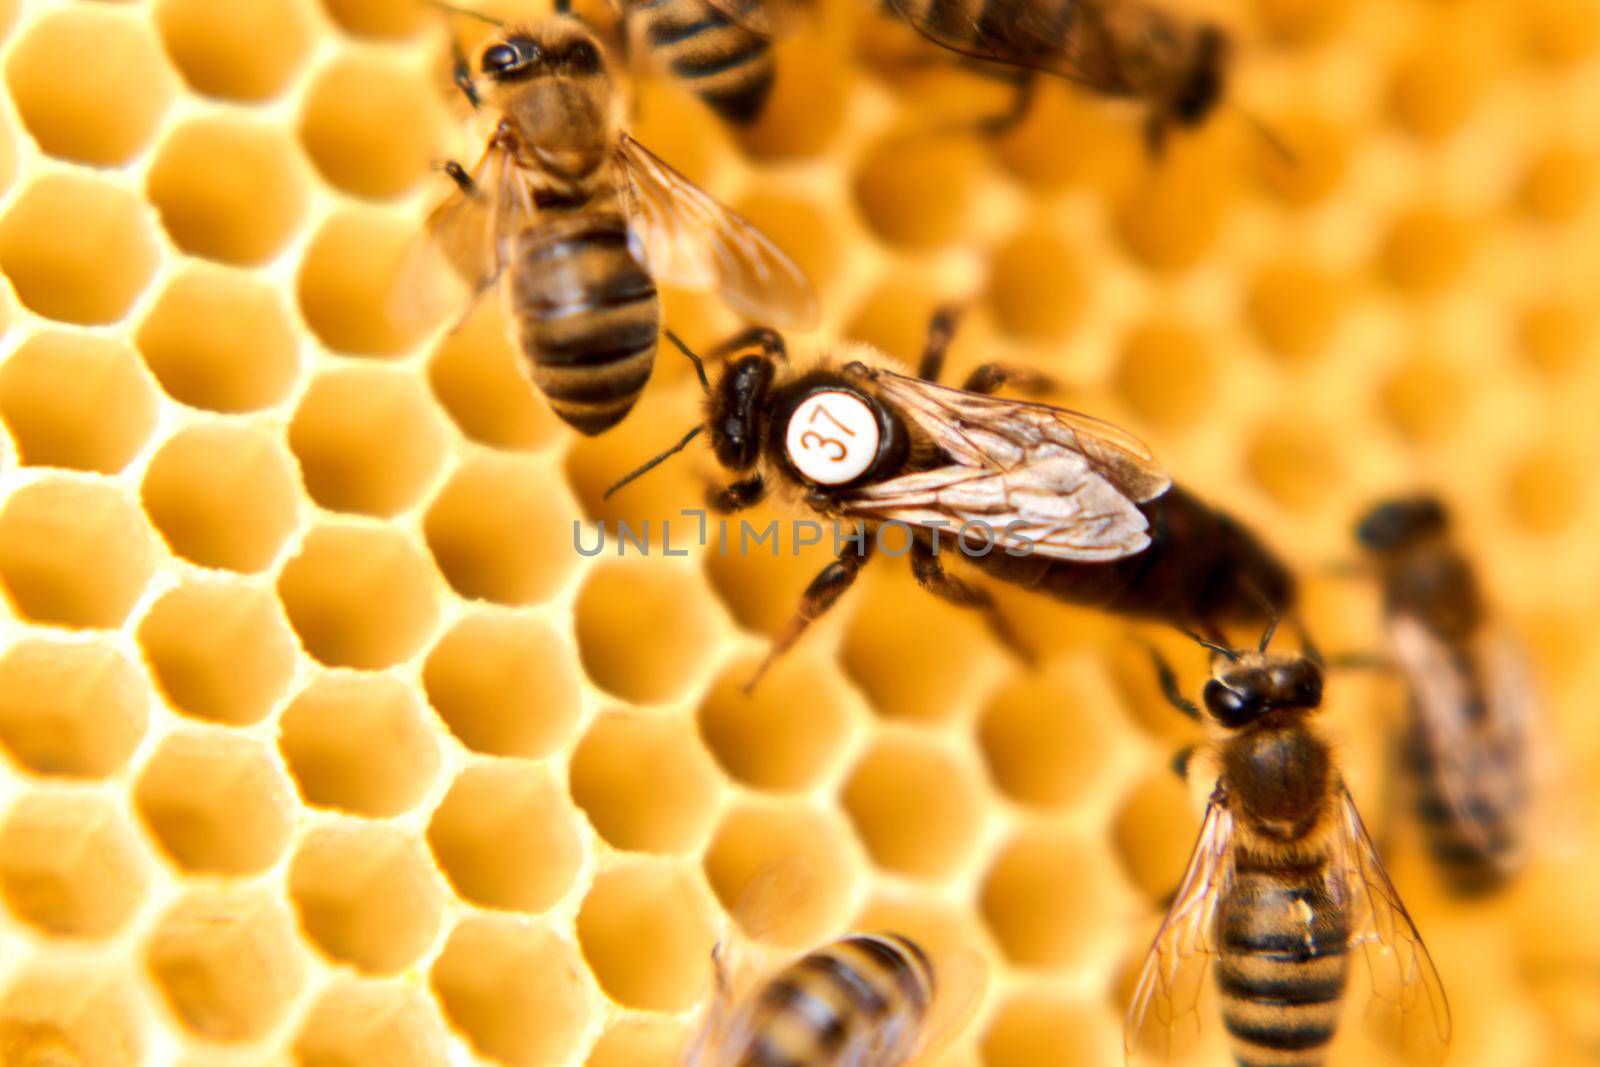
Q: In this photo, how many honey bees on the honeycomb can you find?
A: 7